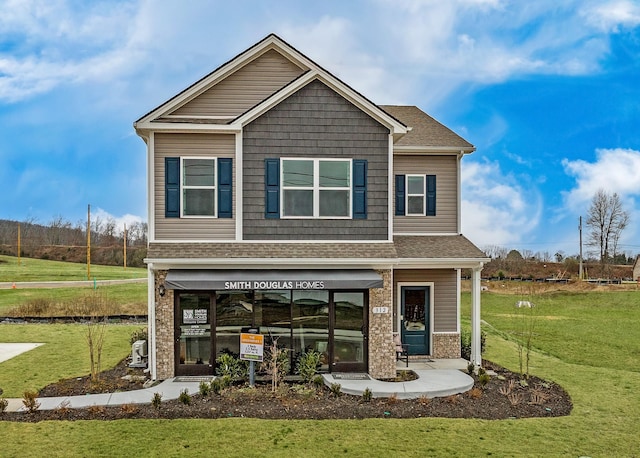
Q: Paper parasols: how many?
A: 0